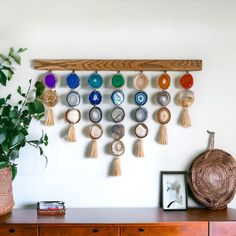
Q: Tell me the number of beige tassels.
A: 7